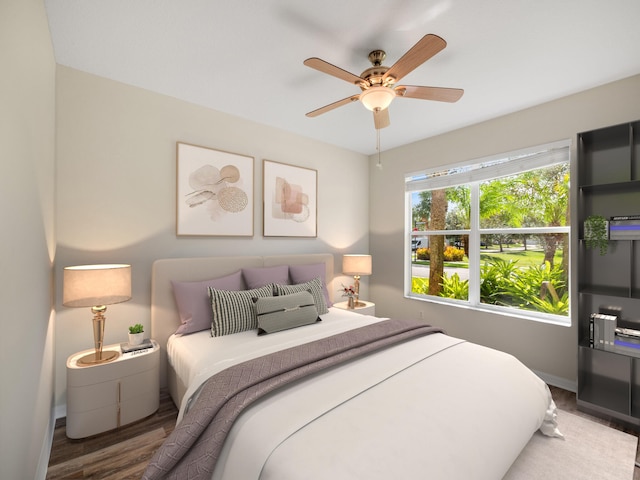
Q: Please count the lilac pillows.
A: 3